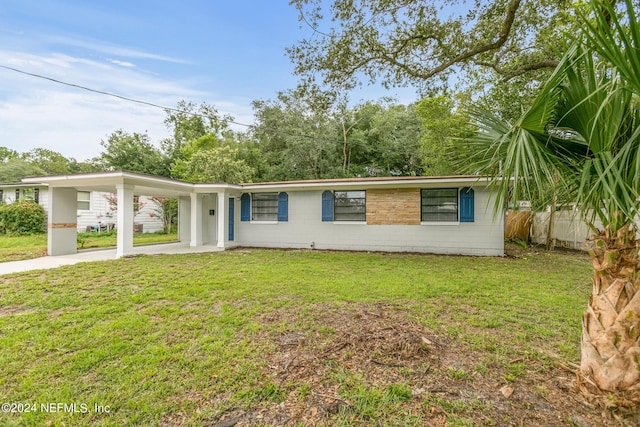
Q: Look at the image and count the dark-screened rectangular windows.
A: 3